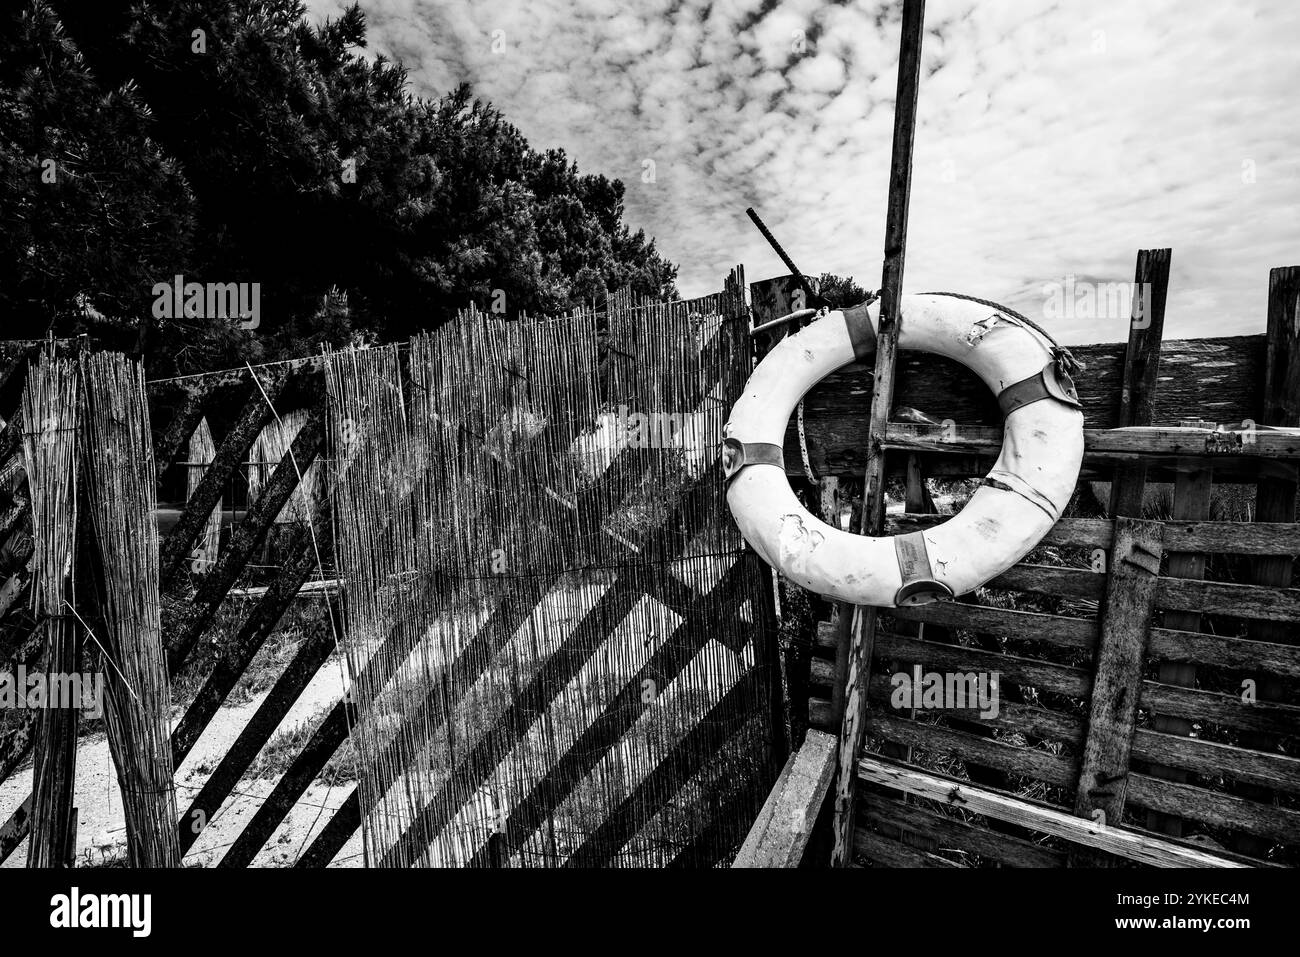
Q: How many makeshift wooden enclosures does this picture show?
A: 1